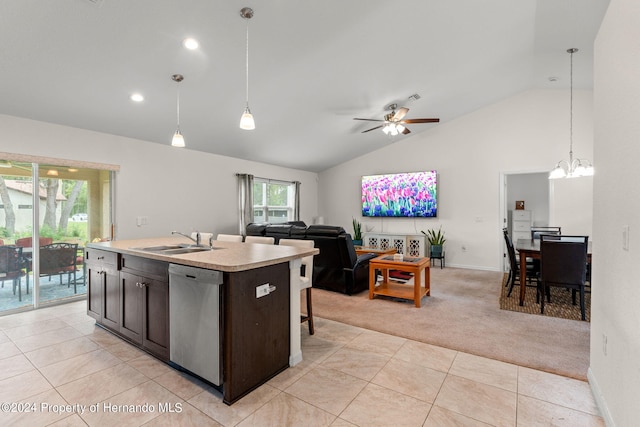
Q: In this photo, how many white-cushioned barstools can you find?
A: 4